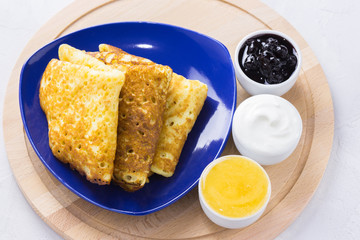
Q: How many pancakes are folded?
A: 3